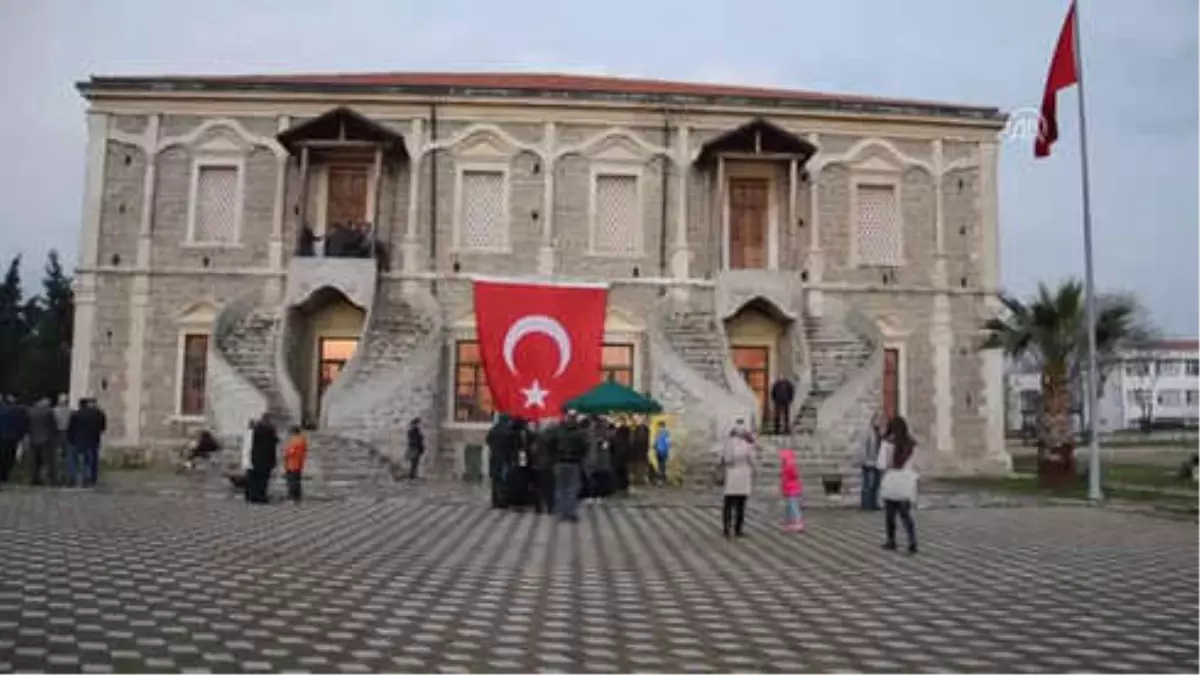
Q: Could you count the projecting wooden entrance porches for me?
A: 2